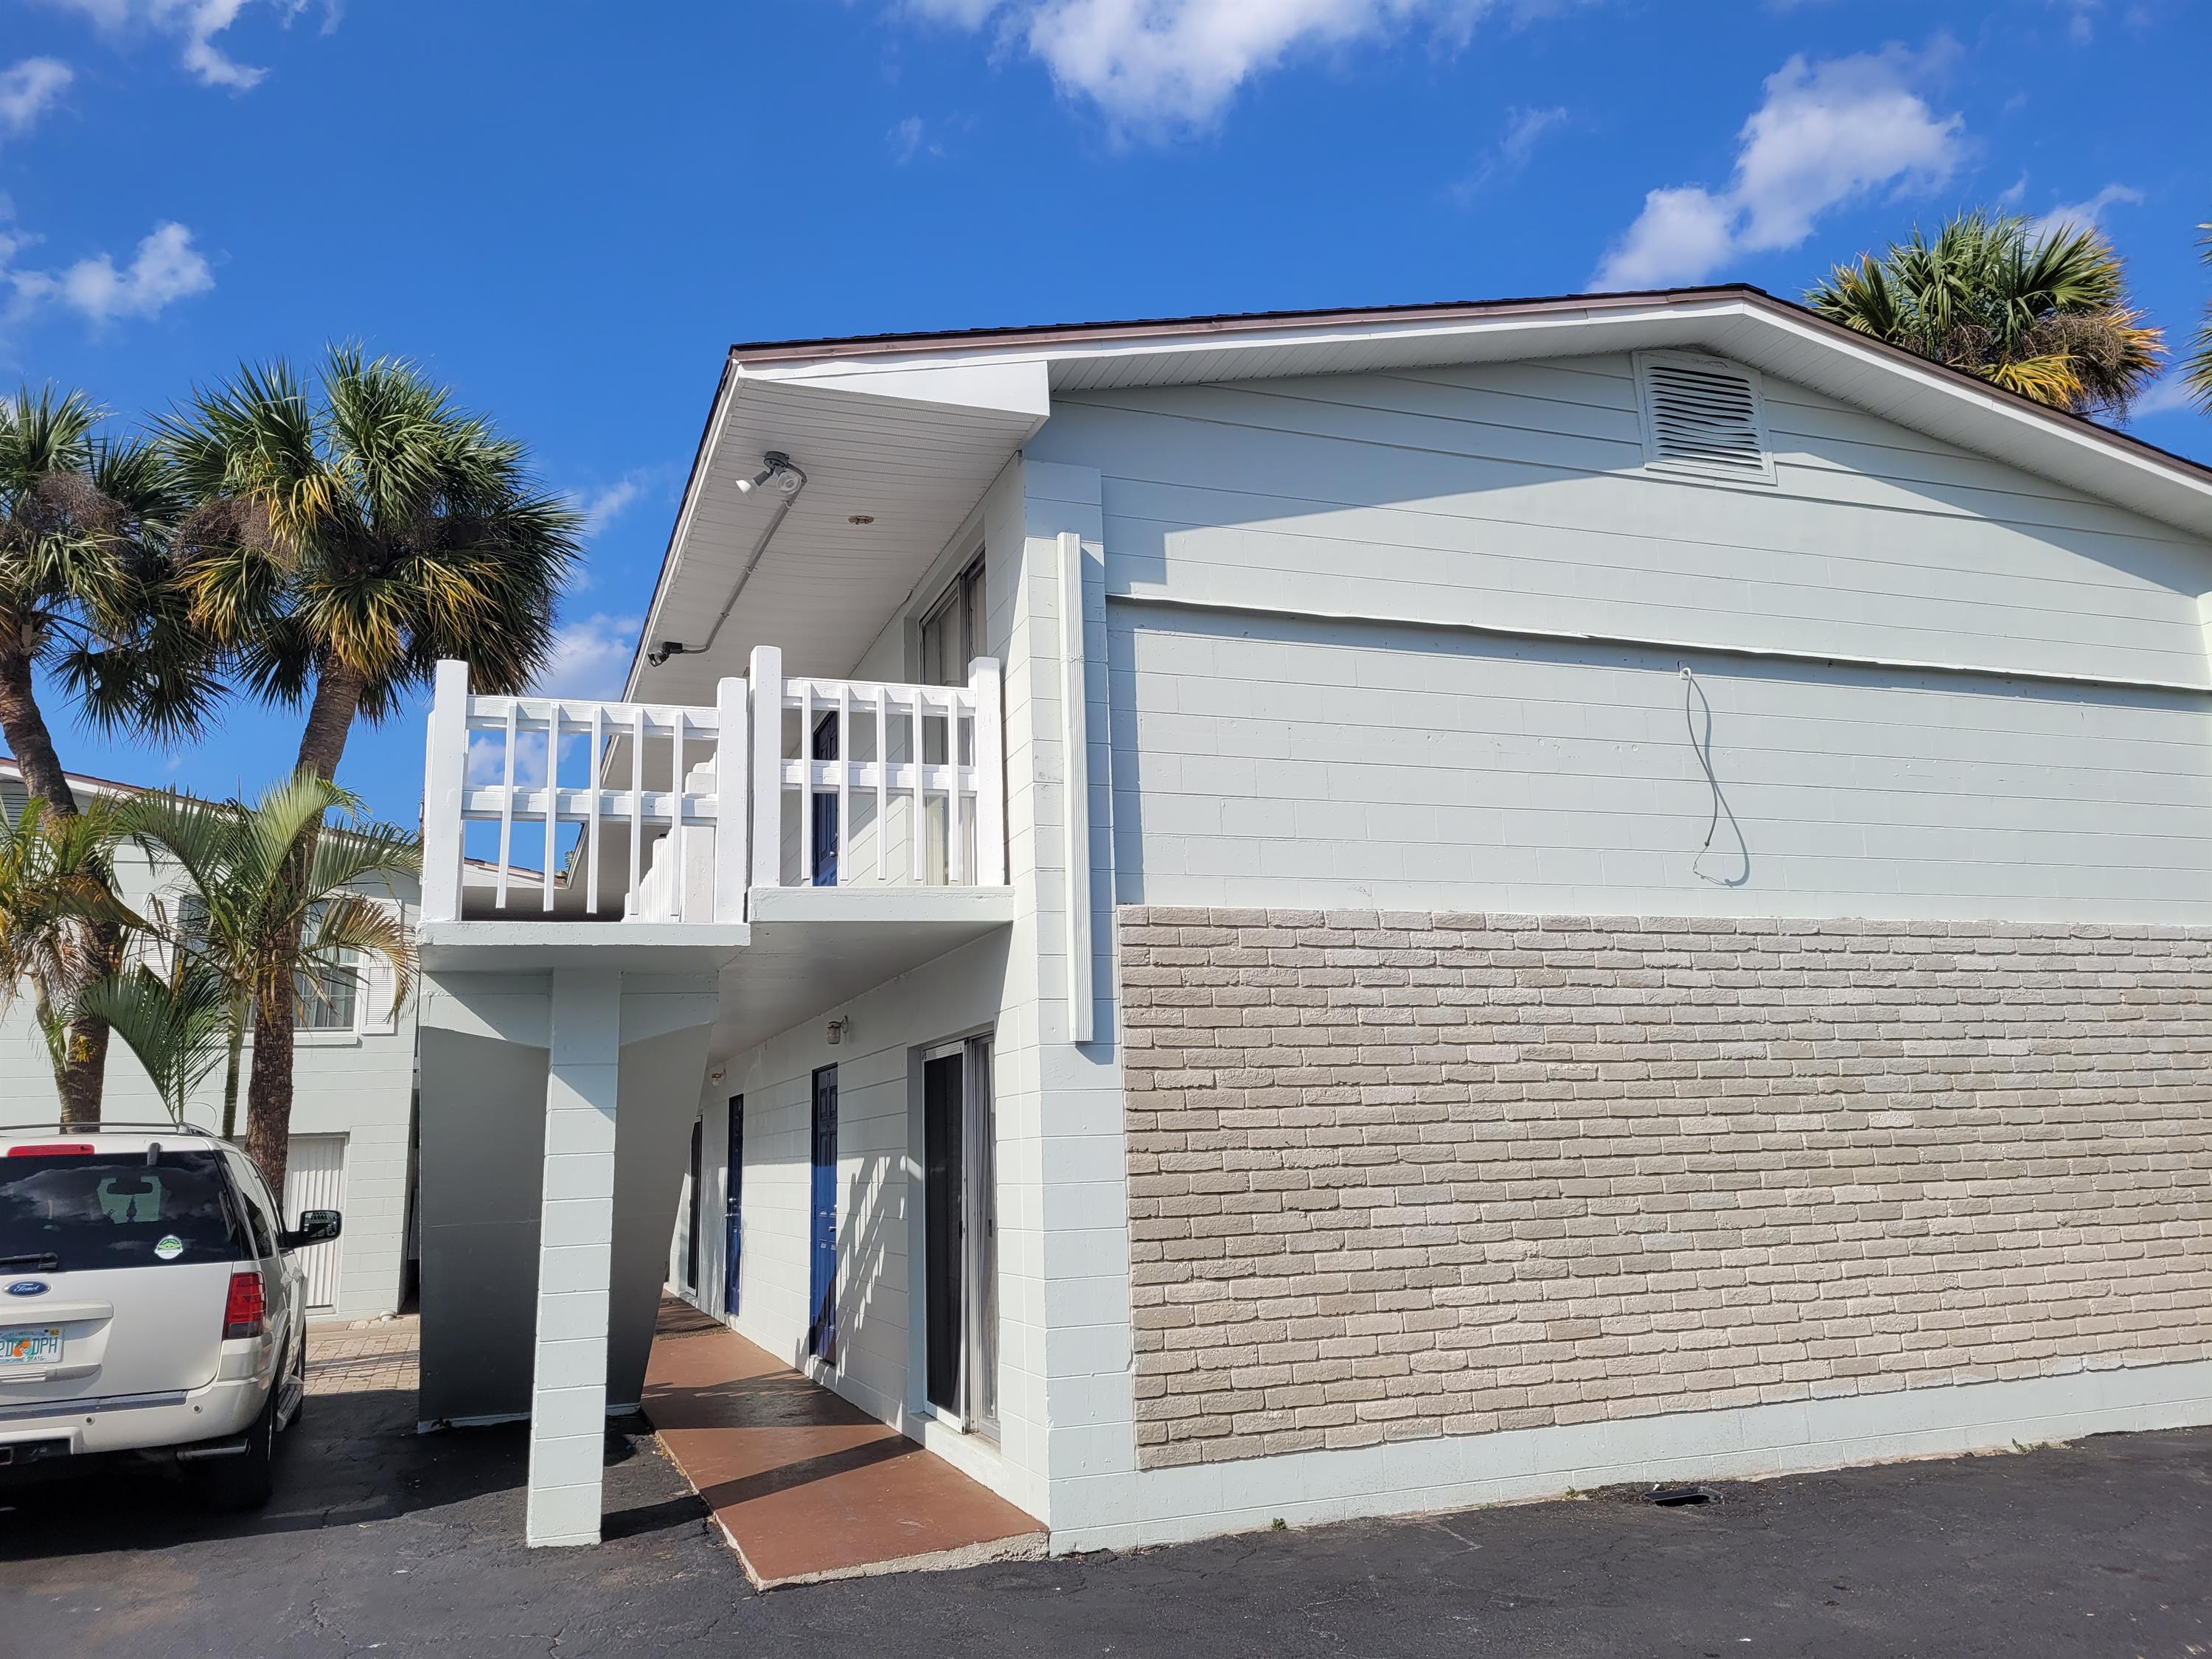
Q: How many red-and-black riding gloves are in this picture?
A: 0